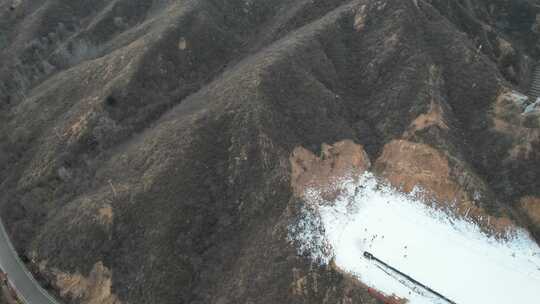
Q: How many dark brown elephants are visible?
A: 0